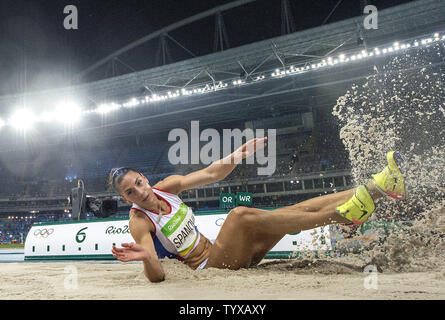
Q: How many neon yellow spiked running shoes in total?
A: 2